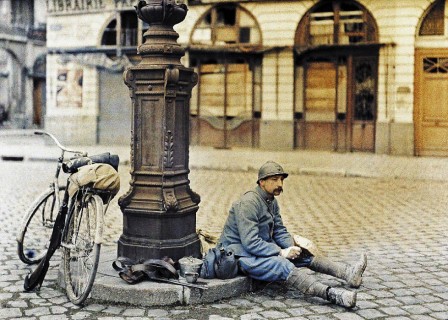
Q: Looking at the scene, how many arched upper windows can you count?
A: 4